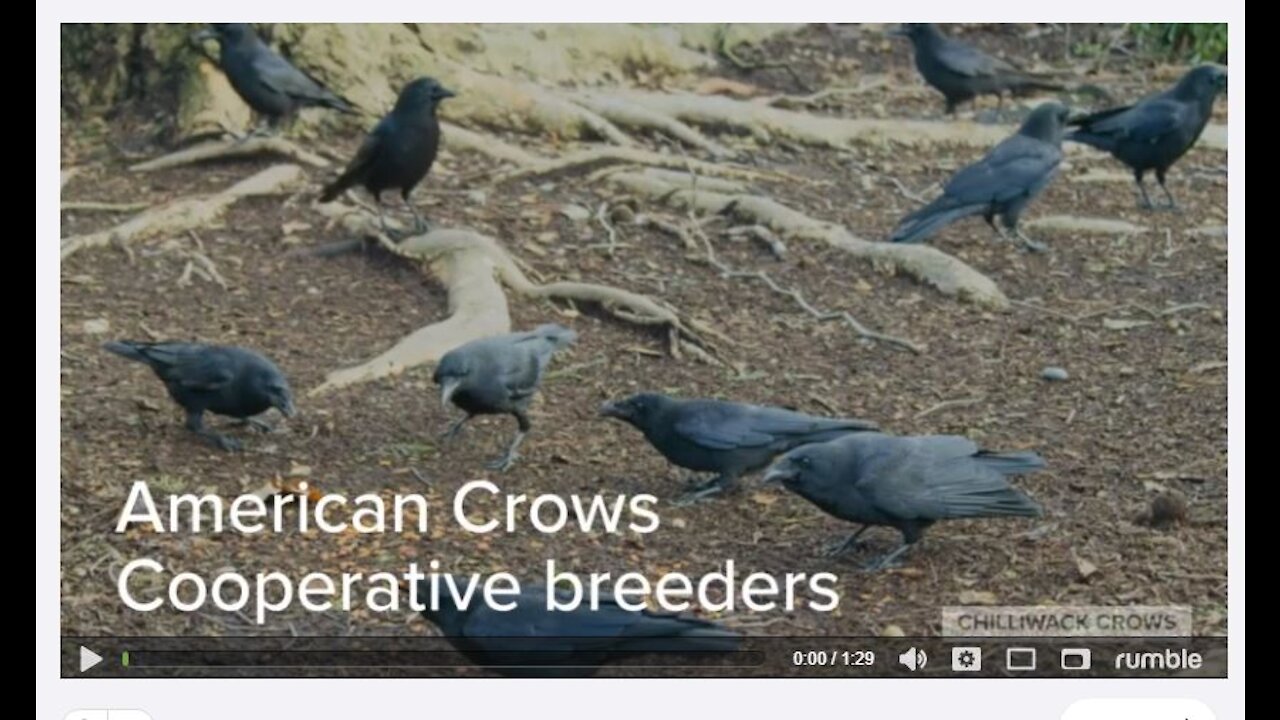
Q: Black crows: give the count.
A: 10